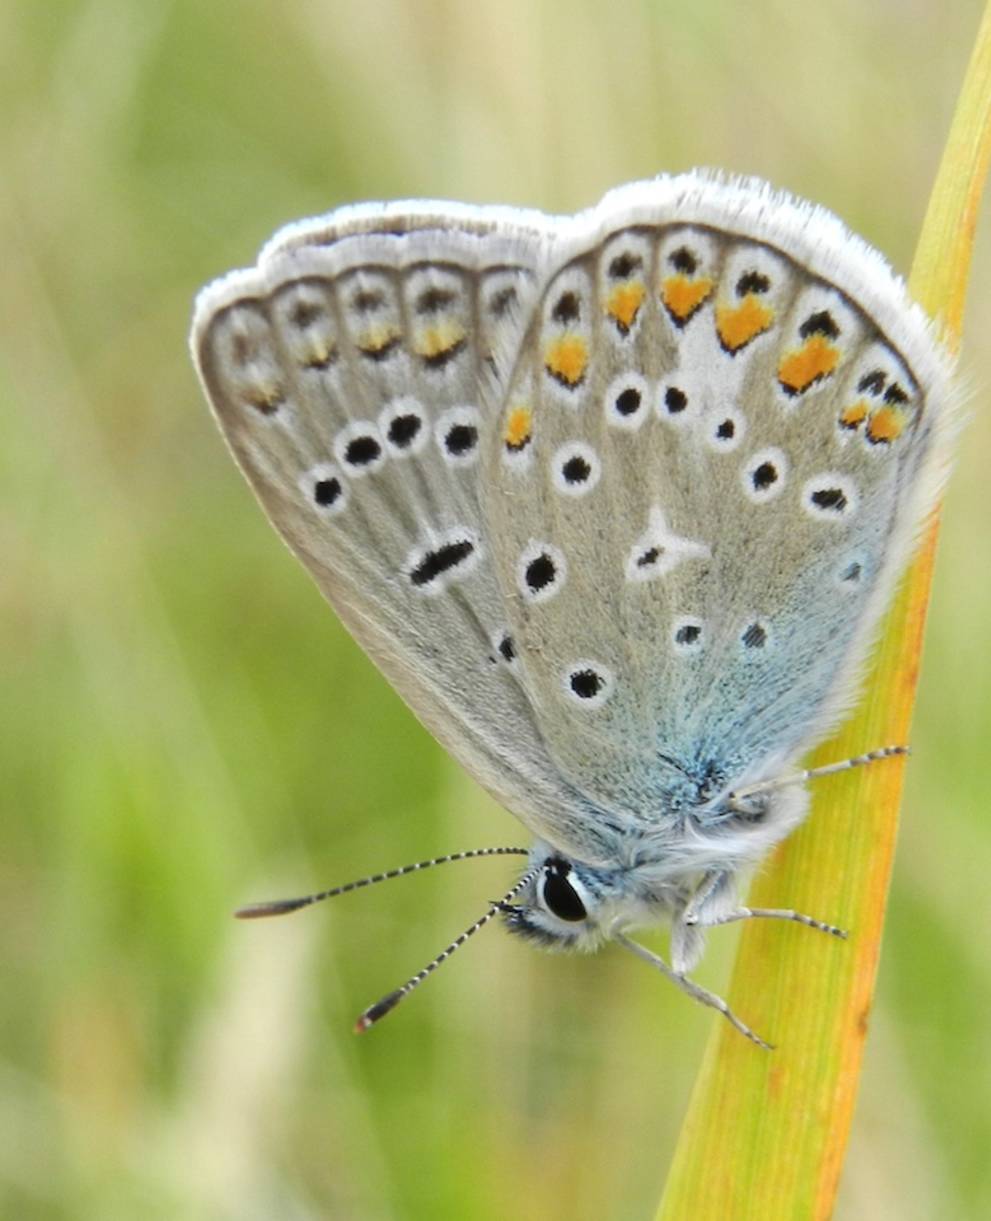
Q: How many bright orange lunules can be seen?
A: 8